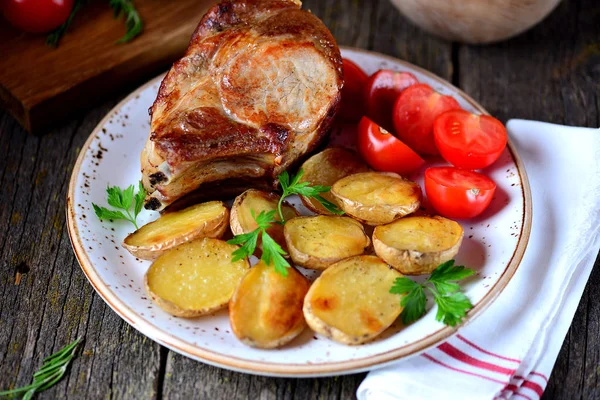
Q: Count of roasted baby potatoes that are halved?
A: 9